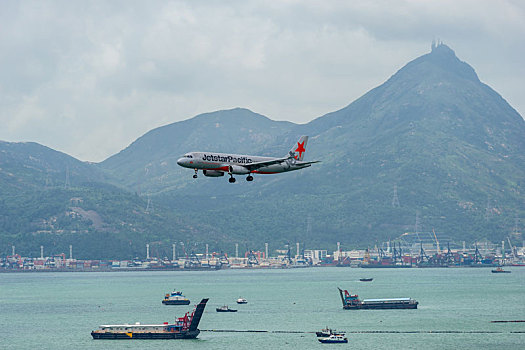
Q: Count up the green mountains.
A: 3